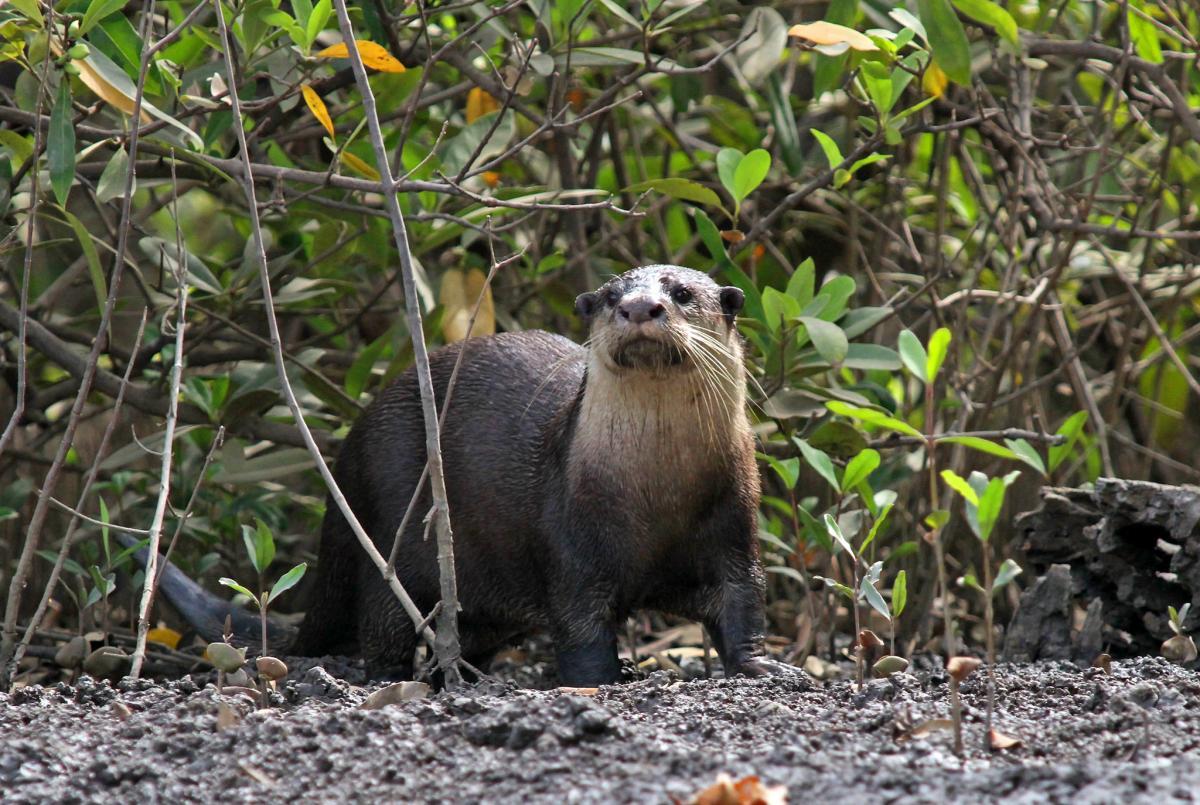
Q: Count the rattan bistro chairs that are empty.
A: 0